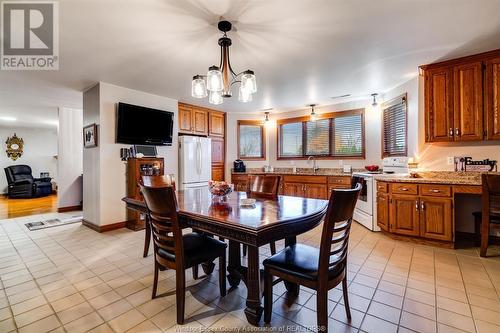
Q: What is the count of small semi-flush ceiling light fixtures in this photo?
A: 3